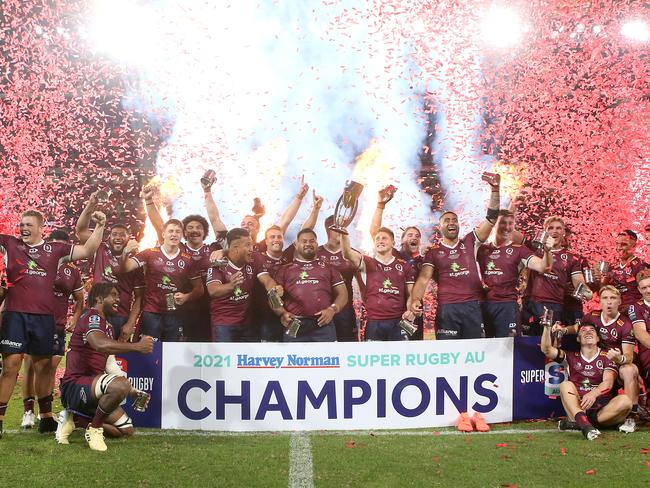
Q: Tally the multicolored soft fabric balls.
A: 0